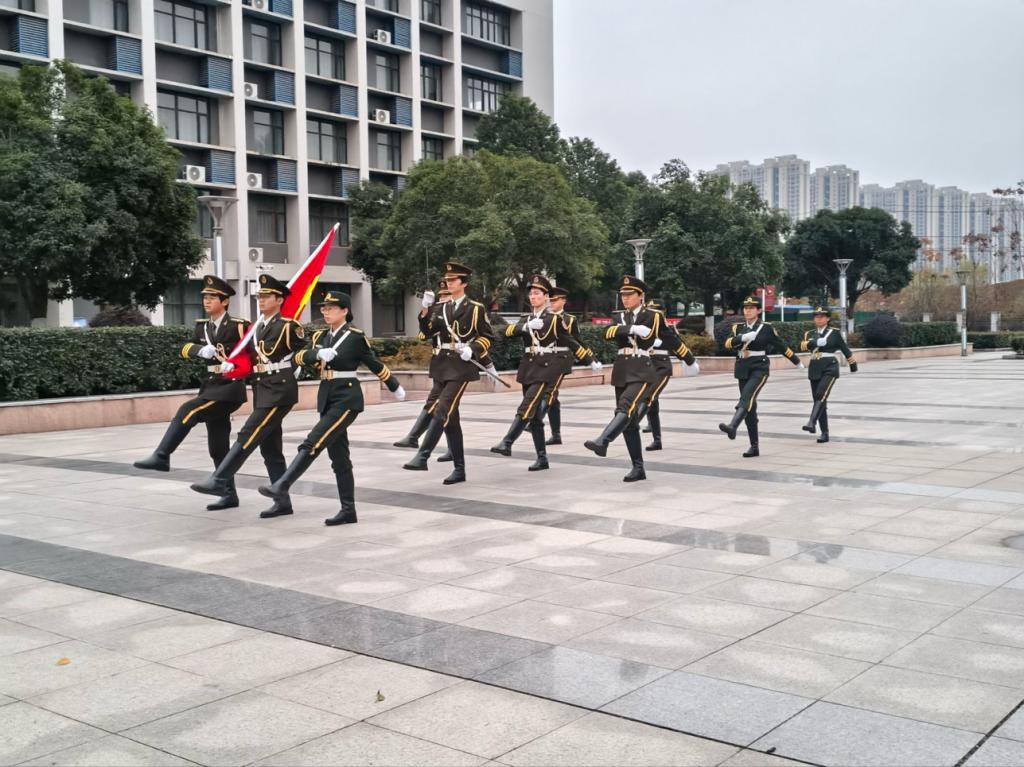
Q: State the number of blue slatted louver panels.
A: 14